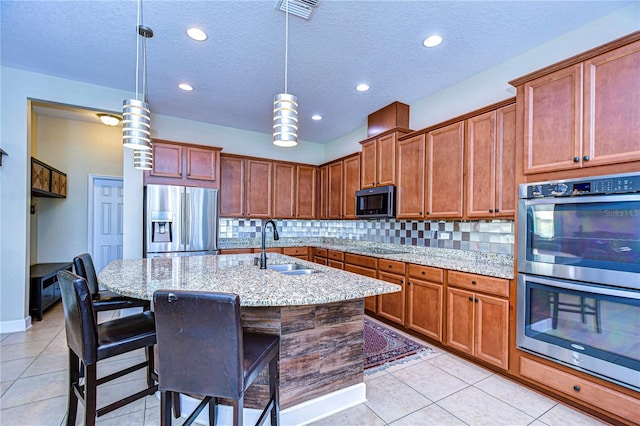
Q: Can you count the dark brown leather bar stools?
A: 3